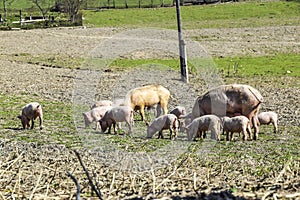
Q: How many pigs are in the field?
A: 11